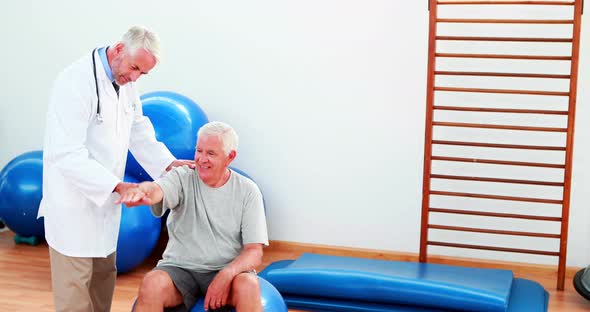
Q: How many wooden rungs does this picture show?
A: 15